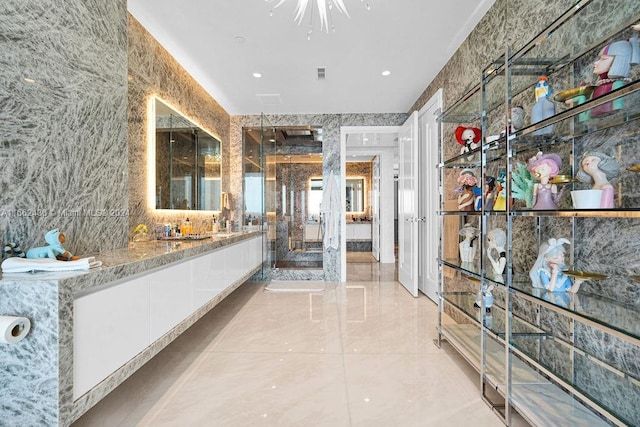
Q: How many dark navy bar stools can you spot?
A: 0